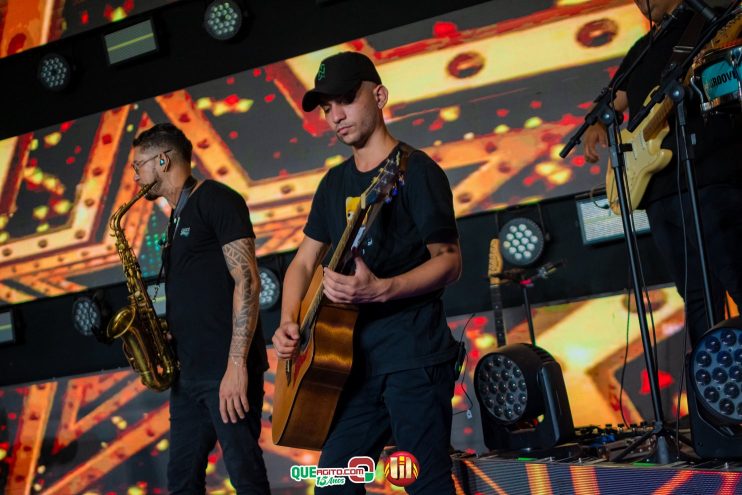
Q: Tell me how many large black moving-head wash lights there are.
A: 2